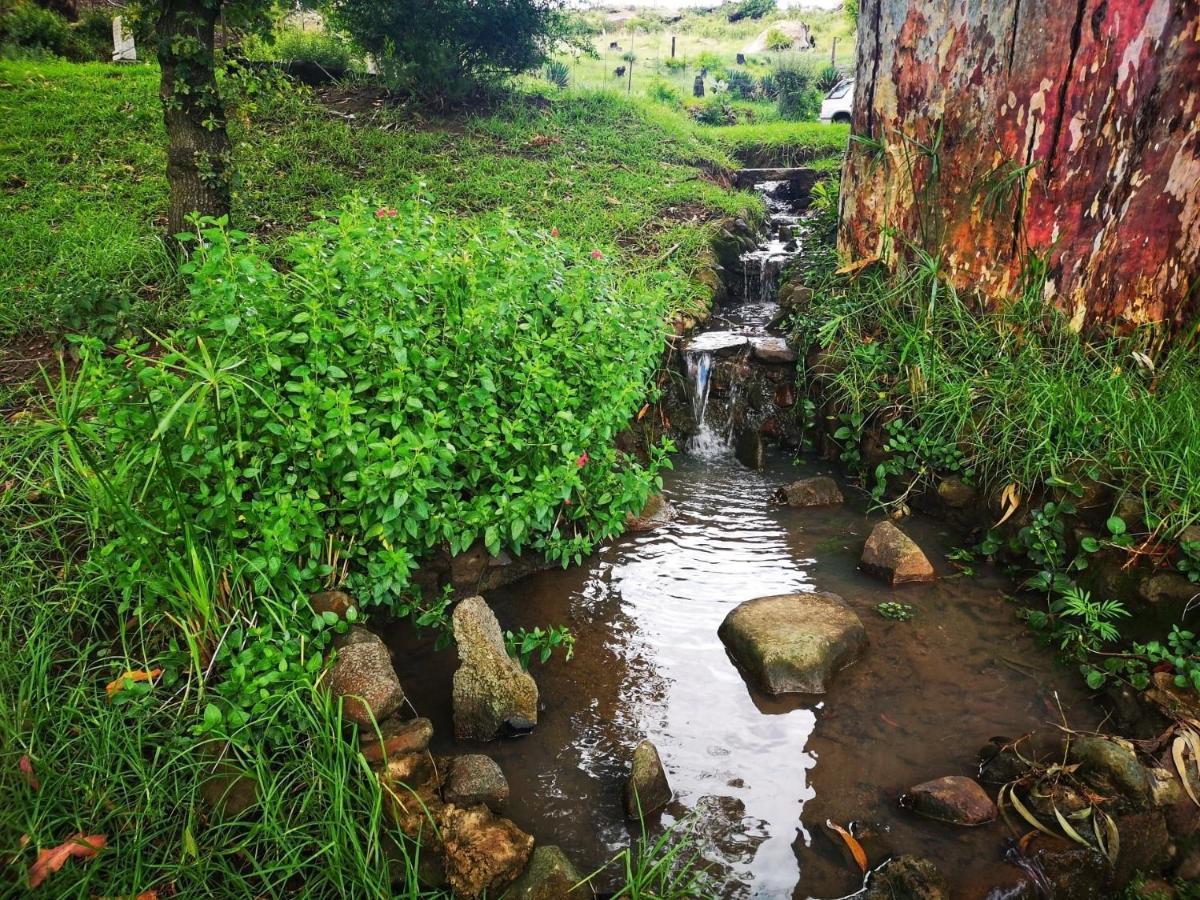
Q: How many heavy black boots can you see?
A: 0